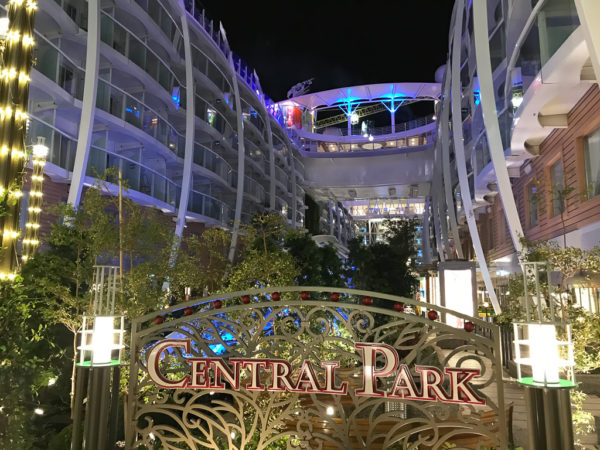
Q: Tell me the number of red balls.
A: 11